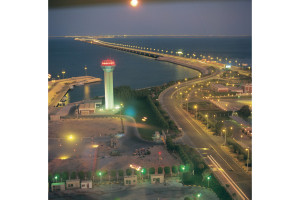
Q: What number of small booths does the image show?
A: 5